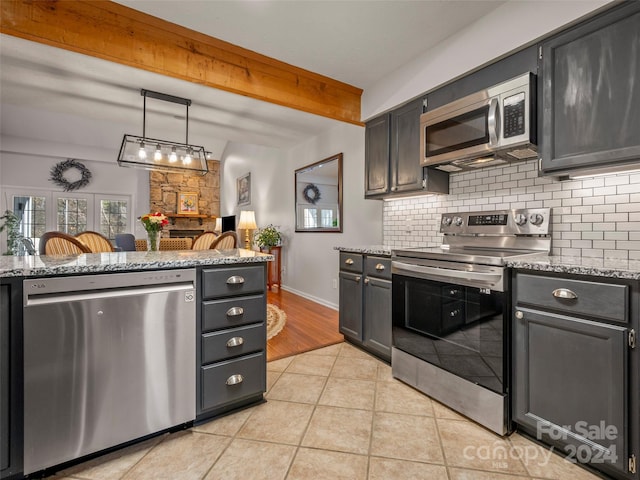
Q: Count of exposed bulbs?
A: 4